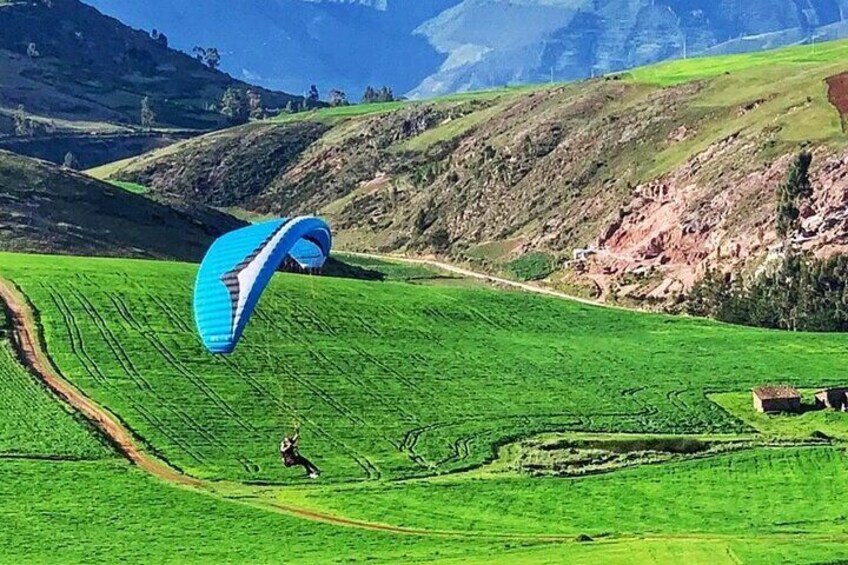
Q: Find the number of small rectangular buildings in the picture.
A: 2